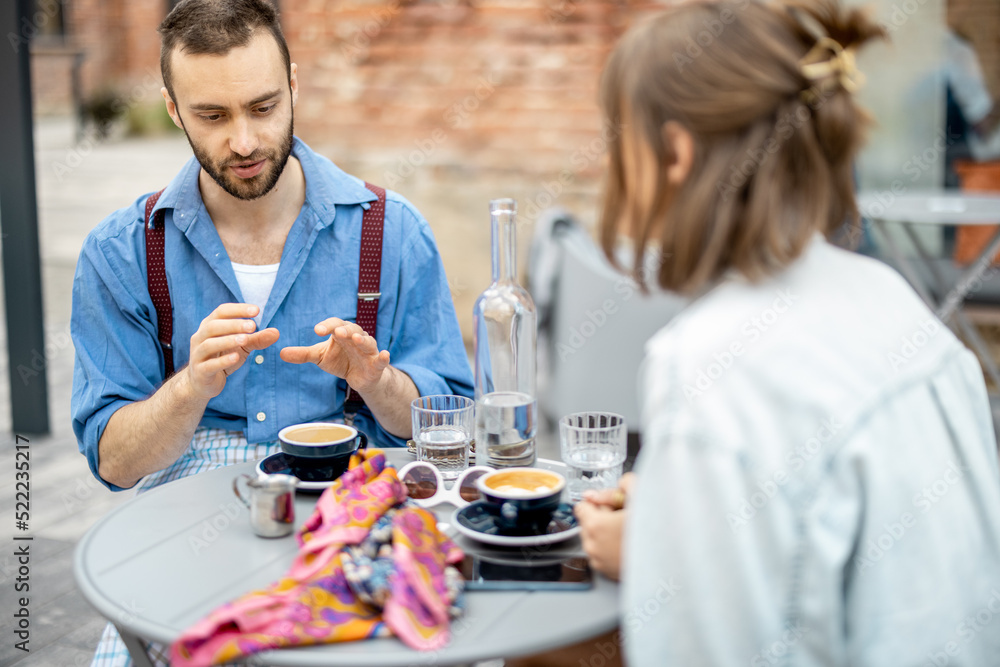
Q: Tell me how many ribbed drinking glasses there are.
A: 2